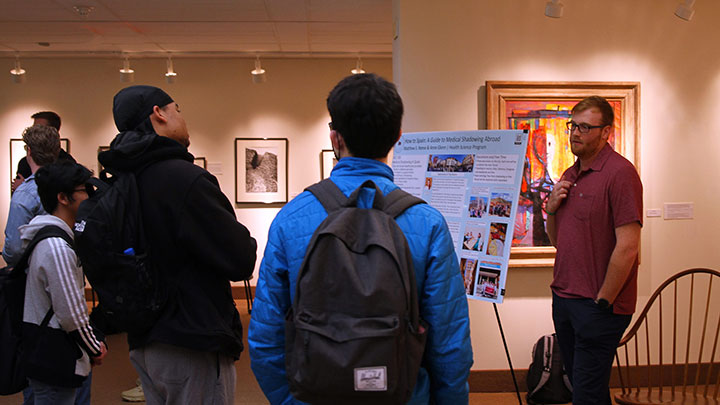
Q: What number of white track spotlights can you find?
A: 7